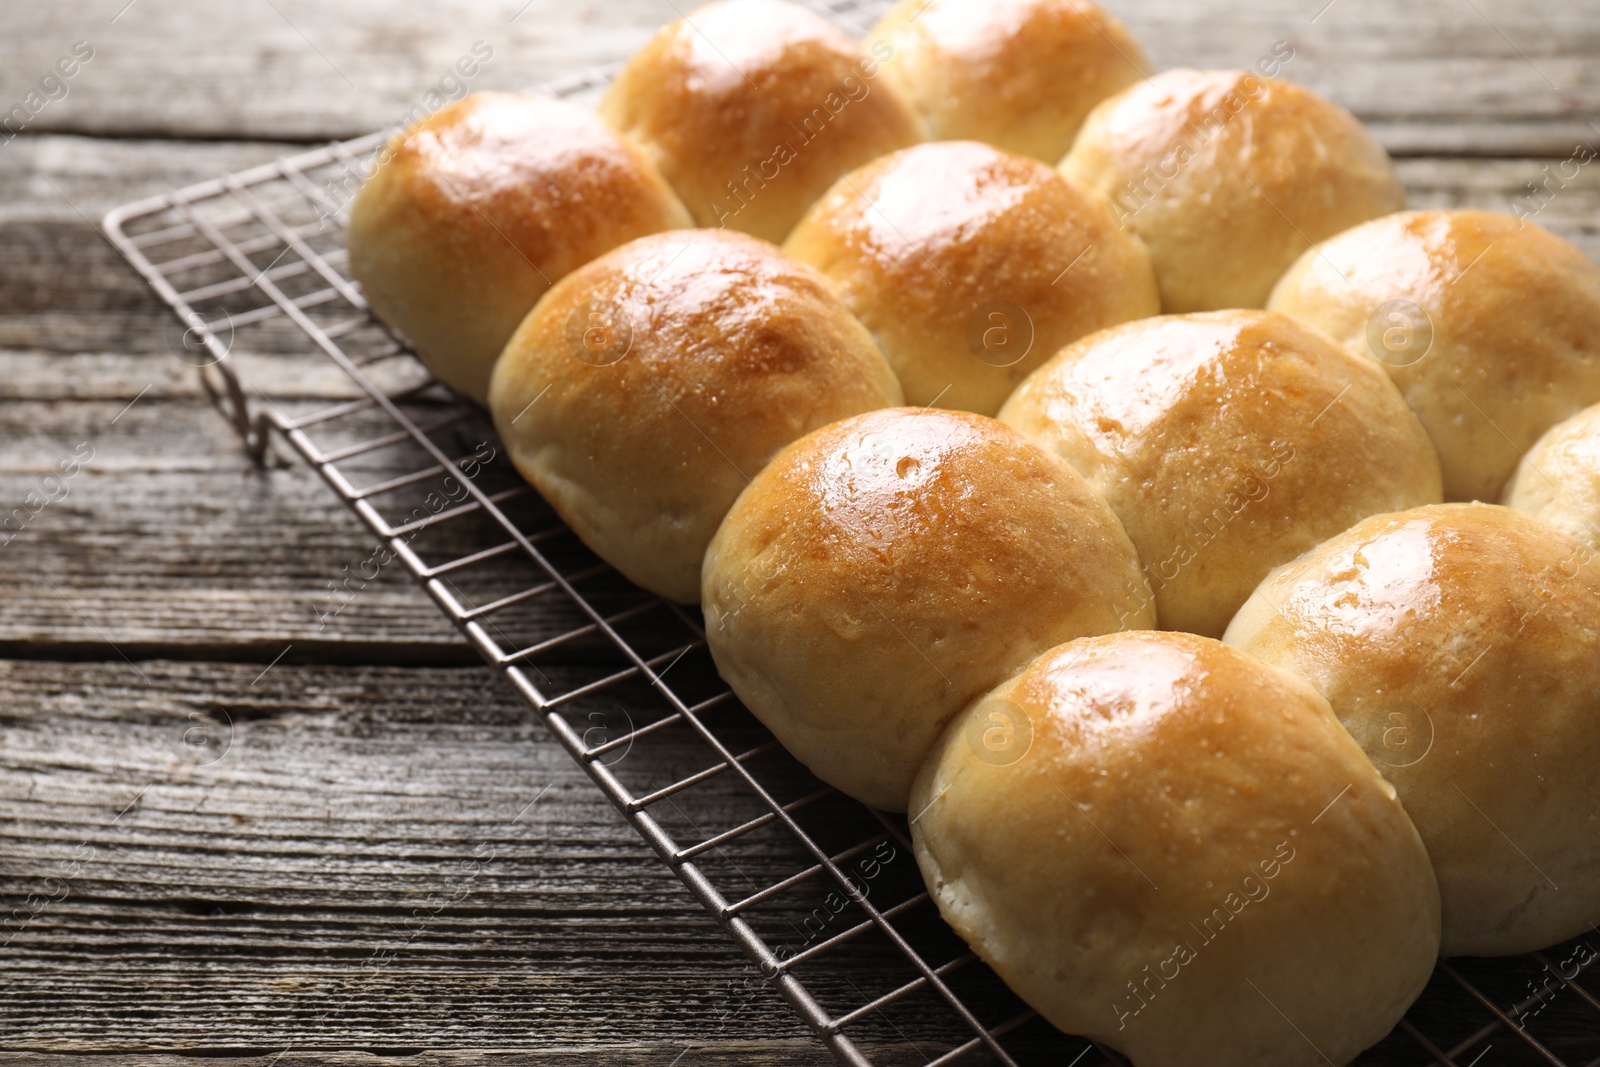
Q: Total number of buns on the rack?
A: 12